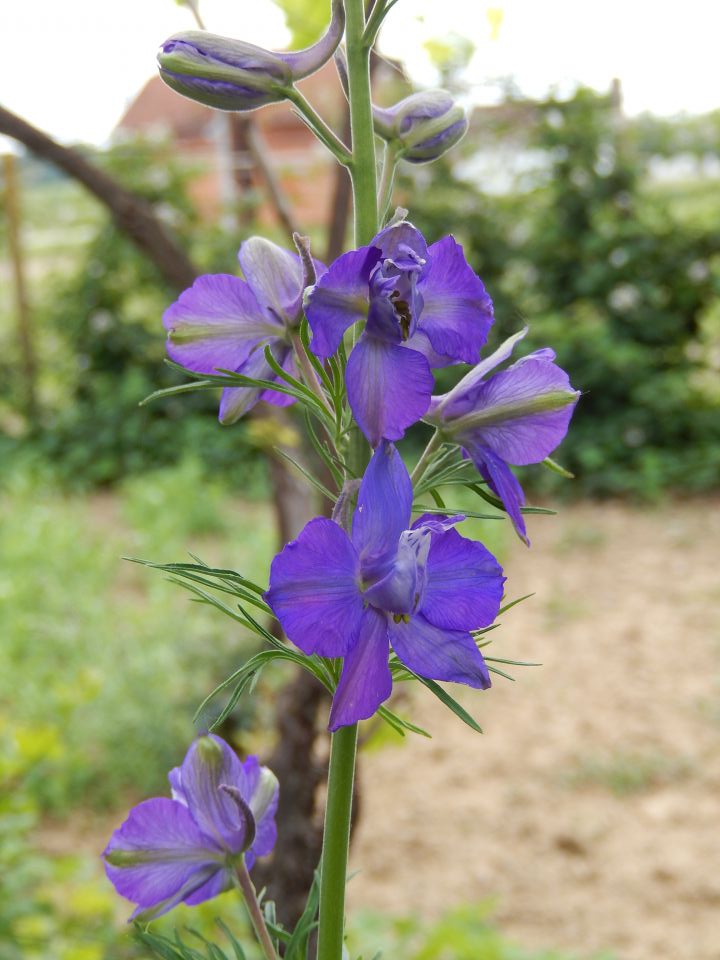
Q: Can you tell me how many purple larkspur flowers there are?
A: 5